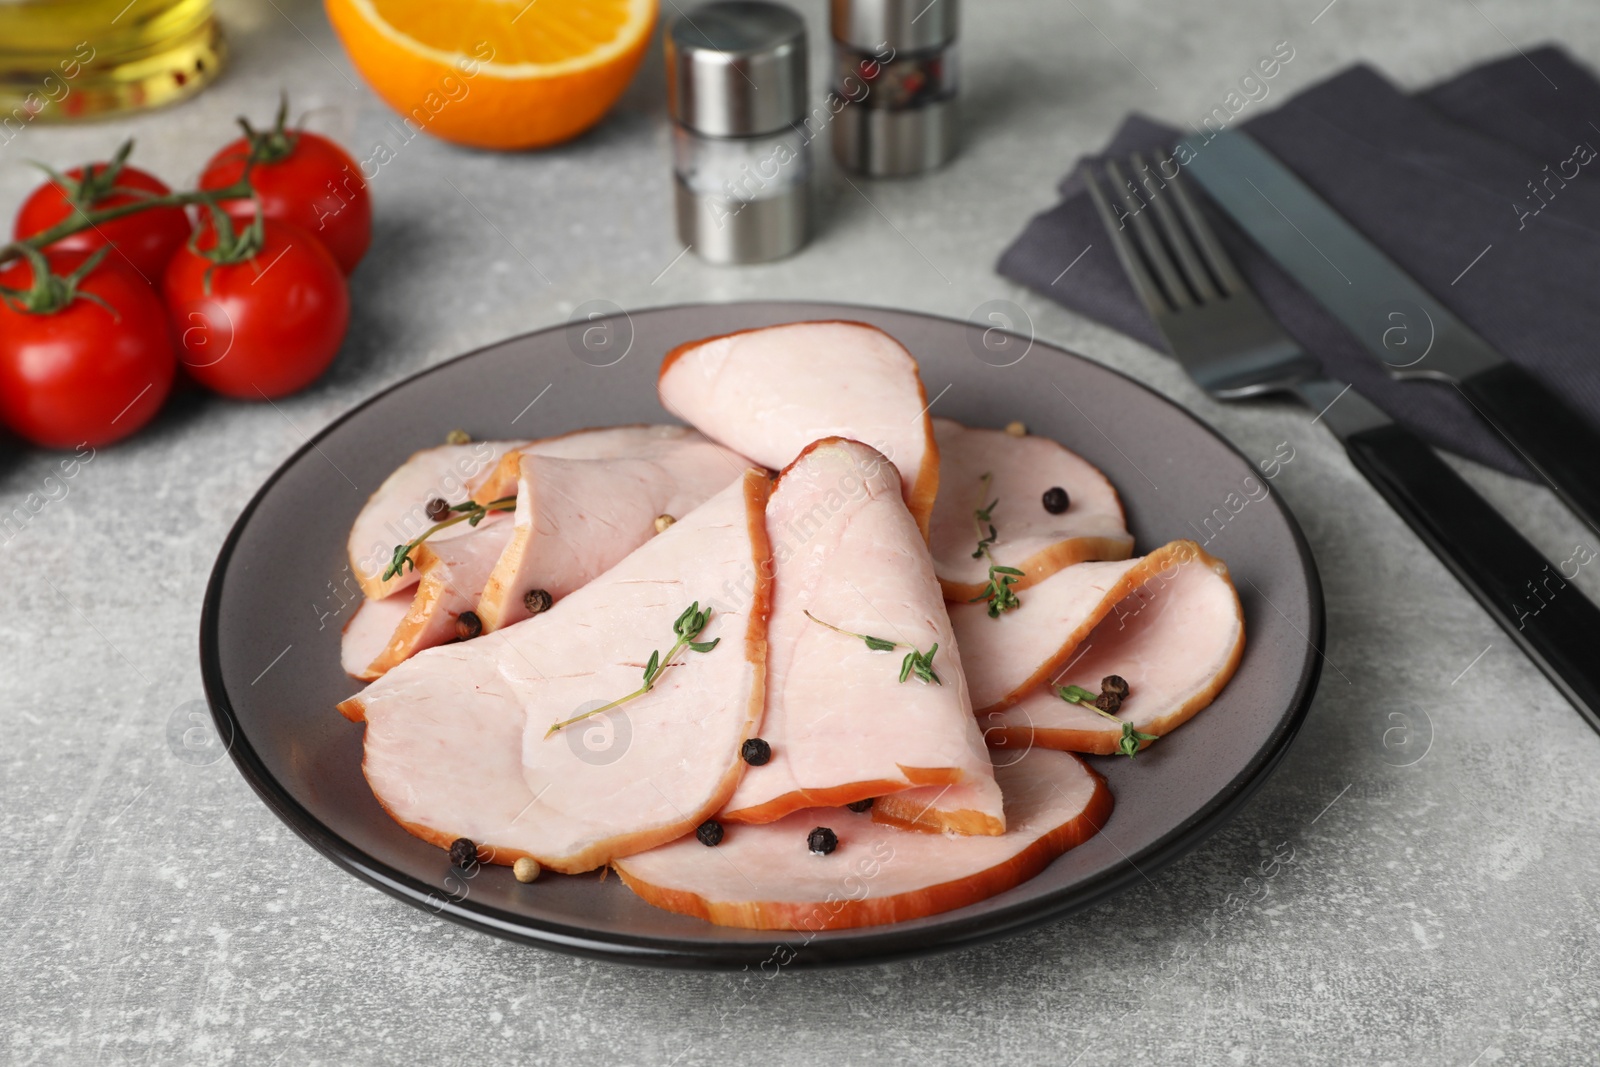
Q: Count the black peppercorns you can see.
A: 11